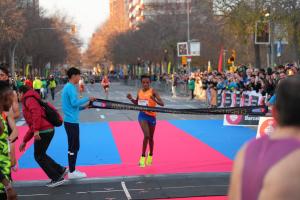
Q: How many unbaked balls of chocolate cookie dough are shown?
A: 0